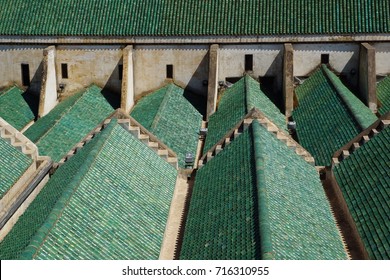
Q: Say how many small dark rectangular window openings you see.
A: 6